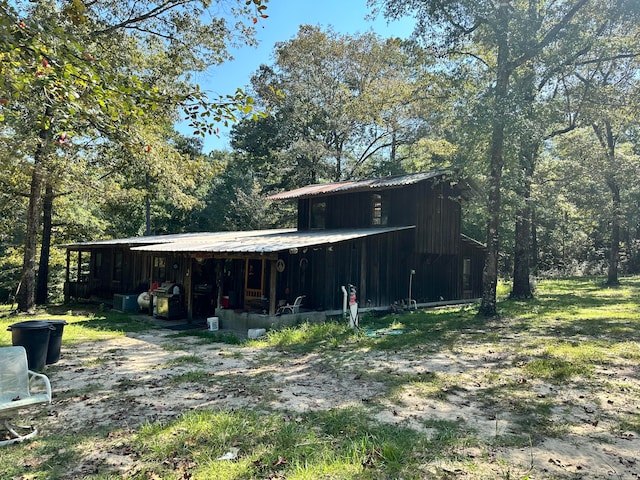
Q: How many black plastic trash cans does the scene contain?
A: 2